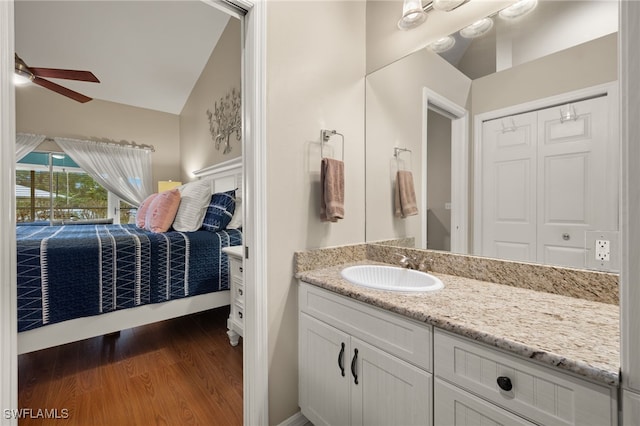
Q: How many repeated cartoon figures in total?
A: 0